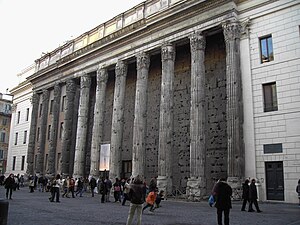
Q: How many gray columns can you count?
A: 11